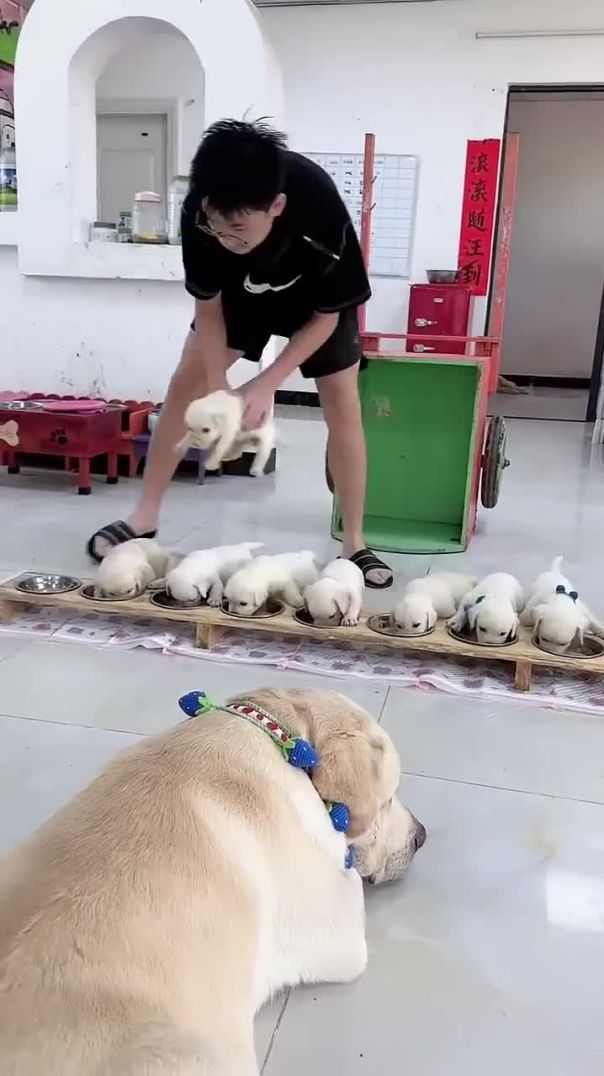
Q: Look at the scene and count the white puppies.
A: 8